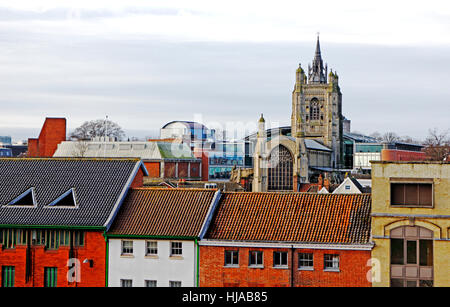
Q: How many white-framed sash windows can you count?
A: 11